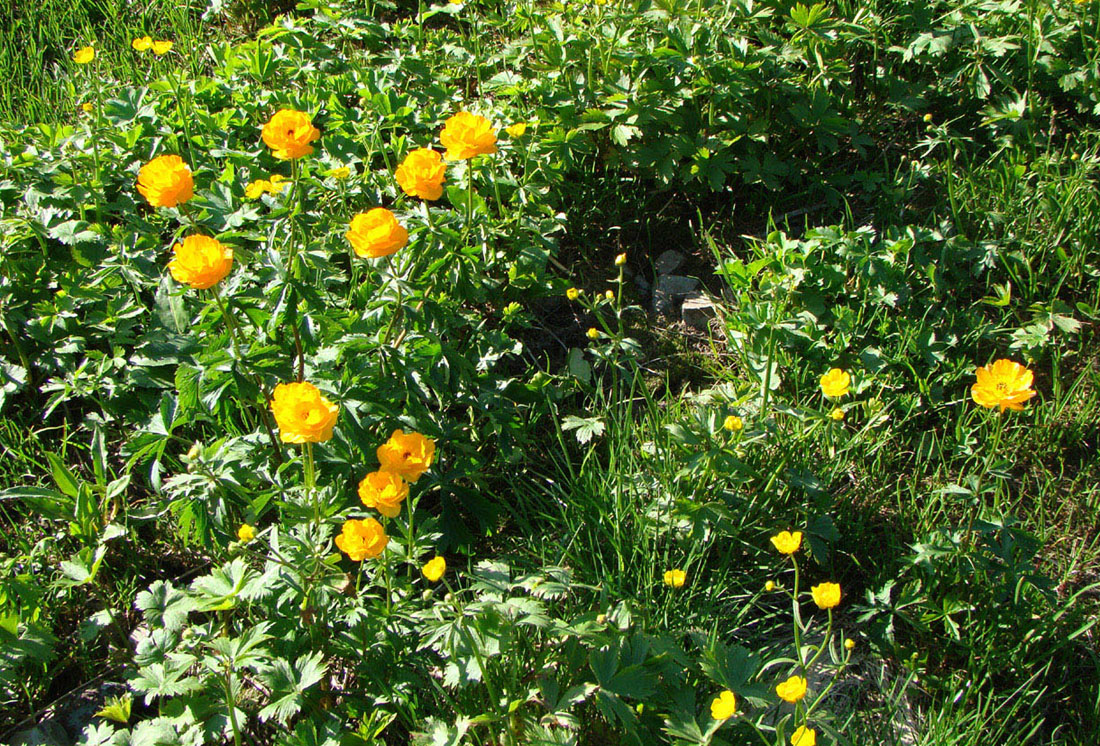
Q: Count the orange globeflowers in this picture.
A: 11